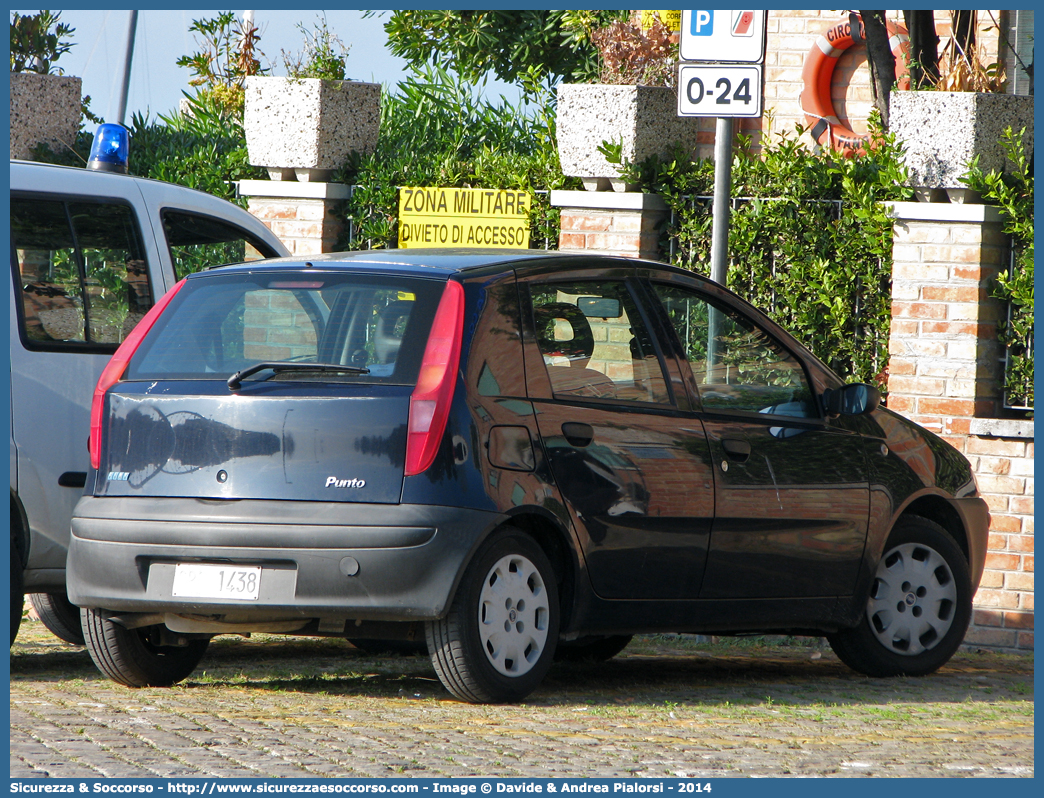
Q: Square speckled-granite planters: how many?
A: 4